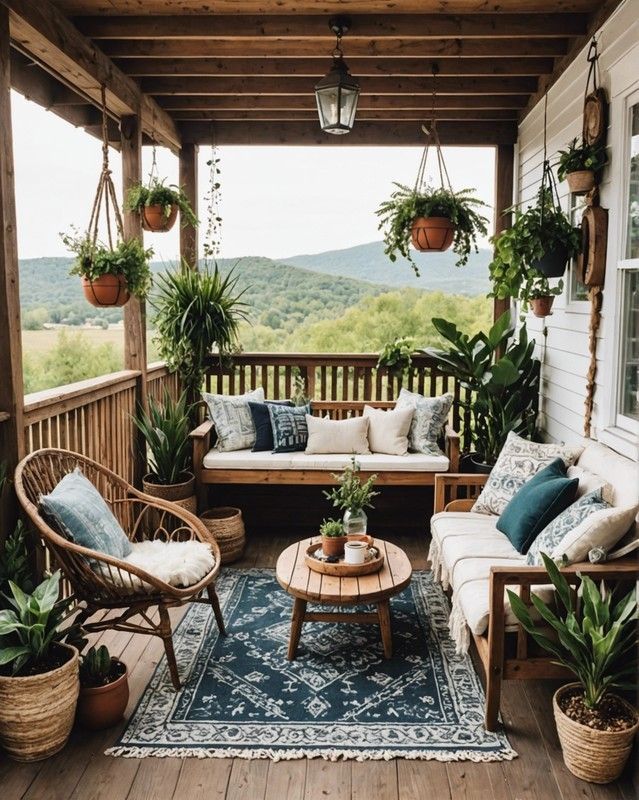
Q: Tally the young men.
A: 0